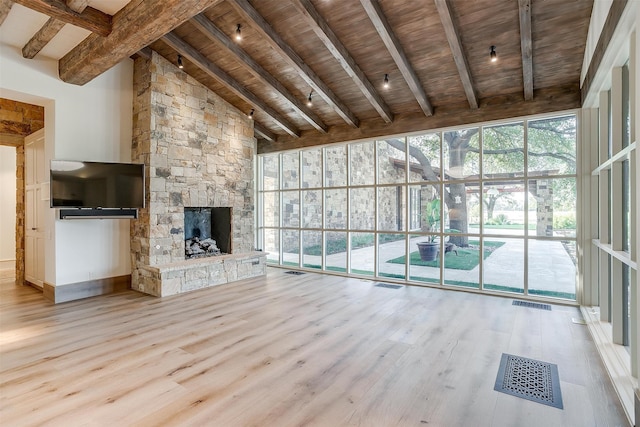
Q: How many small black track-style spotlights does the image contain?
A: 6